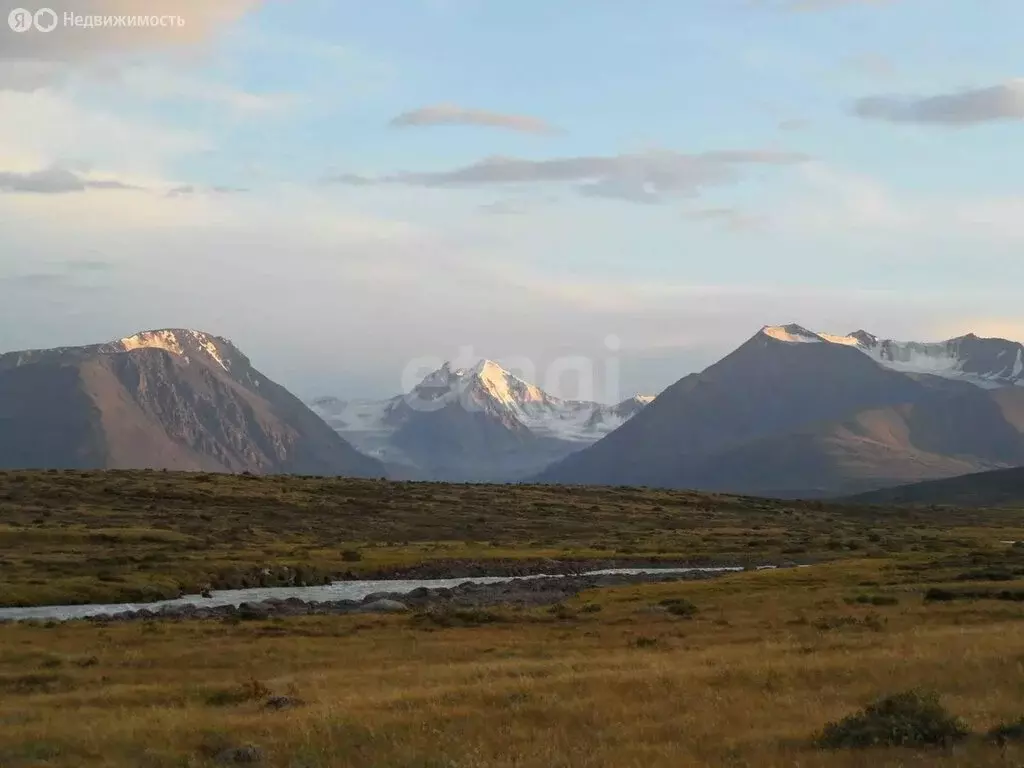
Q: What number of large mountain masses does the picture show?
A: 3